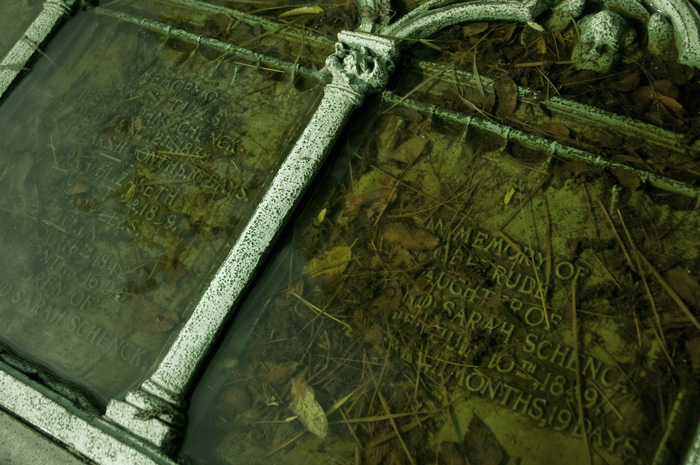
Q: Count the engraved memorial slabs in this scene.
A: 2